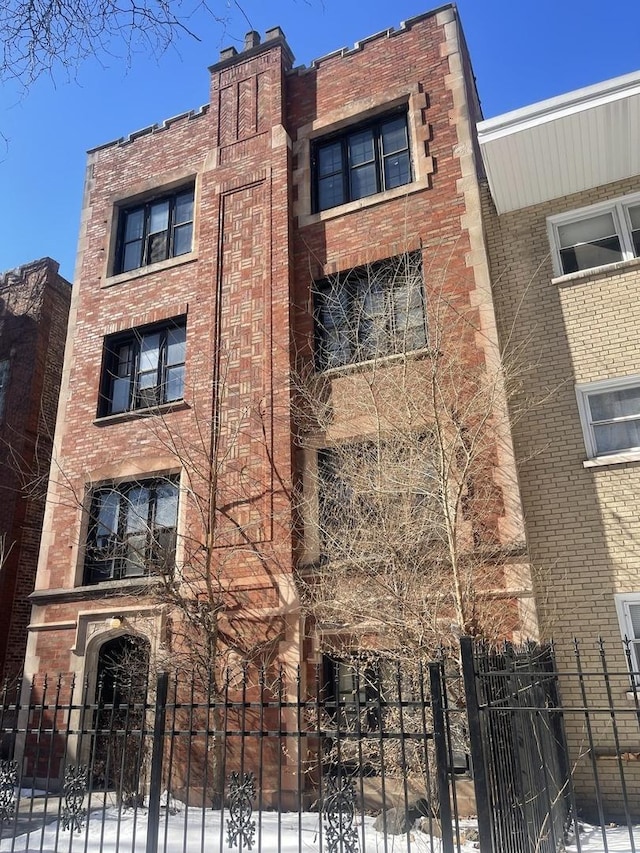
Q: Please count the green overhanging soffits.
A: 0